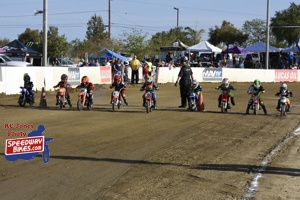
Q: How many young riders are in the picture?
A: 9